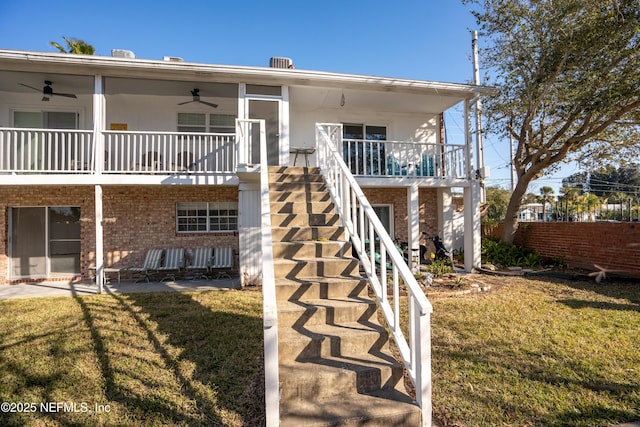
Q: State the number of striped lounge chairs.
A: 4